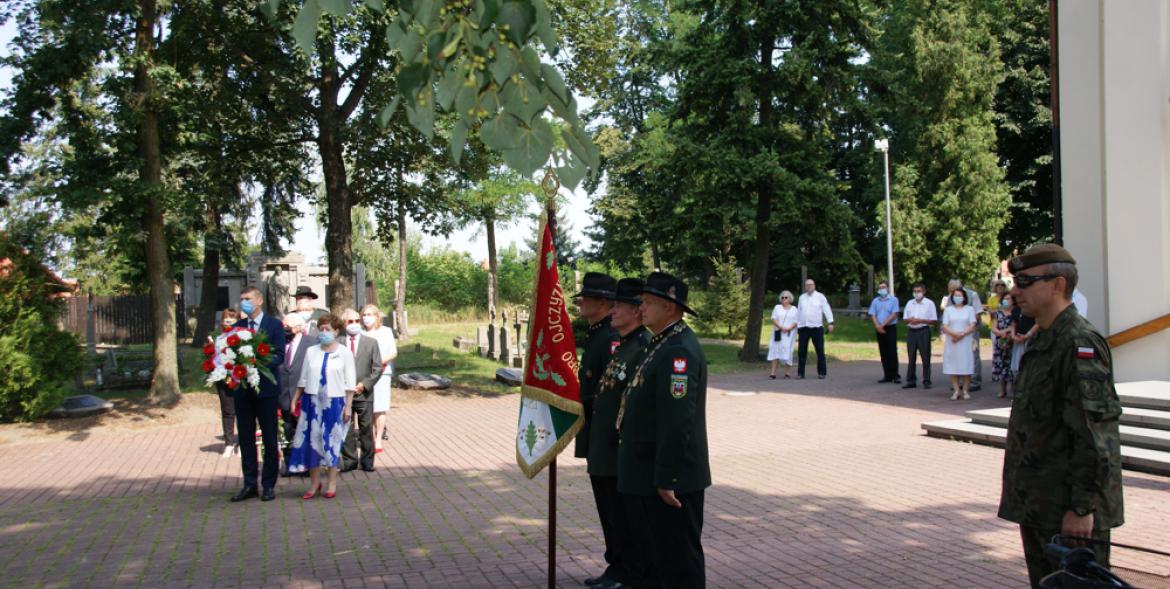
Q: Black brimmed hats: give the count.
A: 4